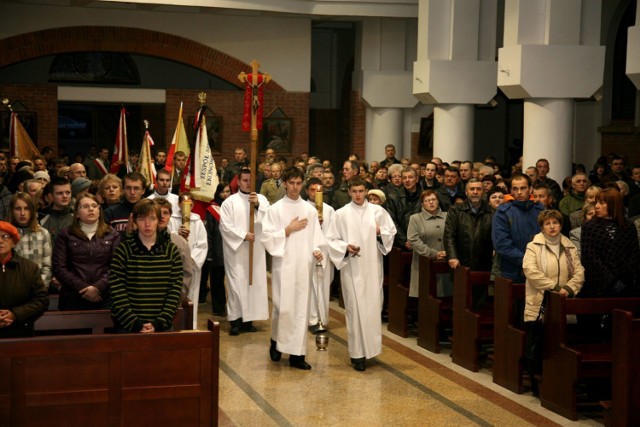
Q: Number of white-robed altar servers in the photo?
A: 6